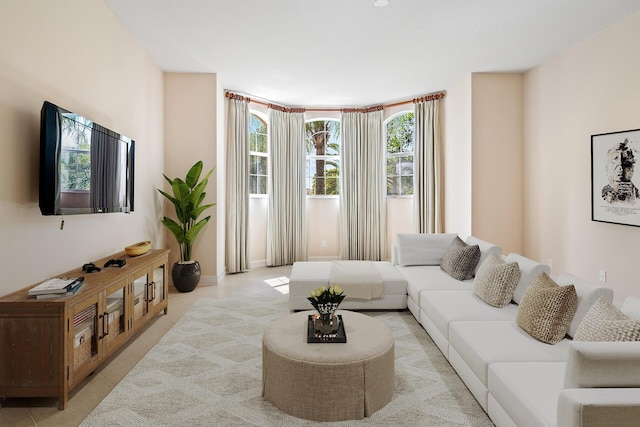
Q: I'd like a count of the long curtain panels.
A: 4